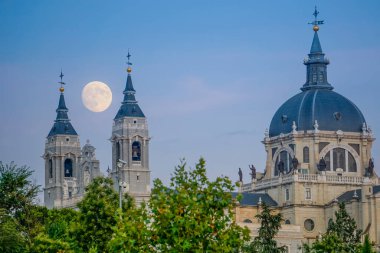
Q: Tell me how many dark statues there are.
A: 6